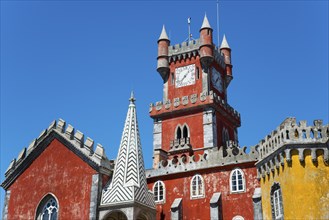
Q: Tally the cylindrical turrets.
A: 3